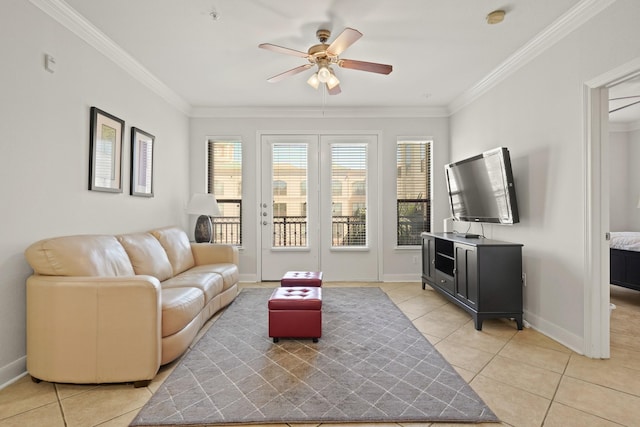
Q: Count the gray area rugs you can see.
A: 1